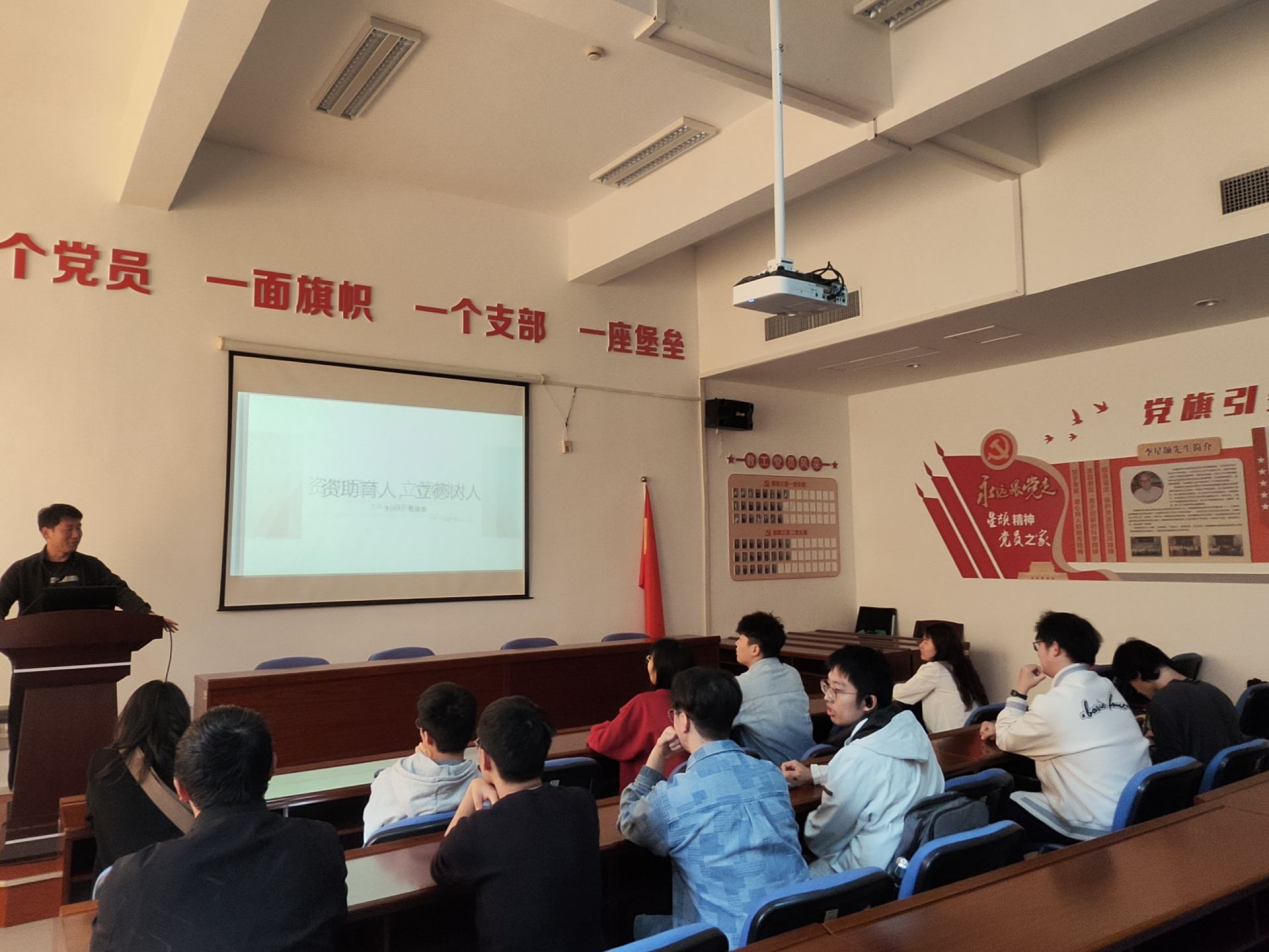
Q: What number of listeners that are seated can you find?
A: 11